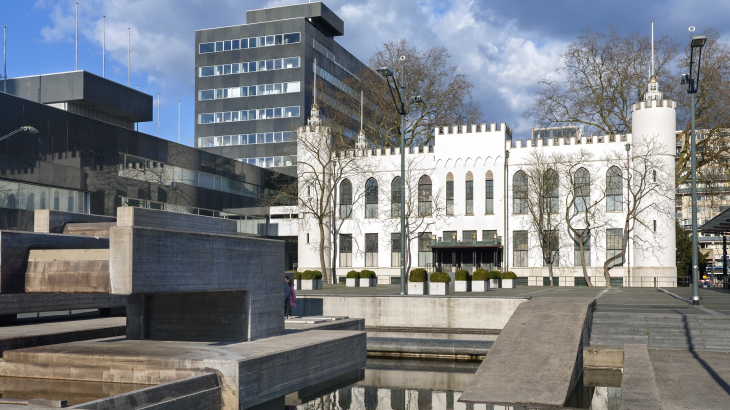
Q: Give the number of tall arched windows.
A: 11